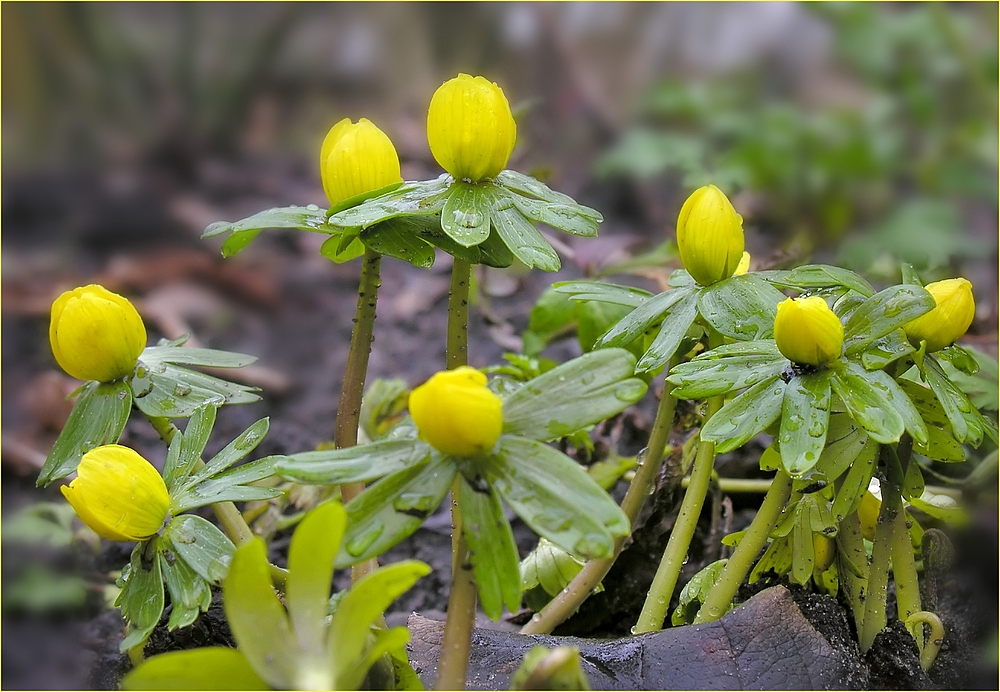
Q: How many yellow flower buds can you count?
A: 8